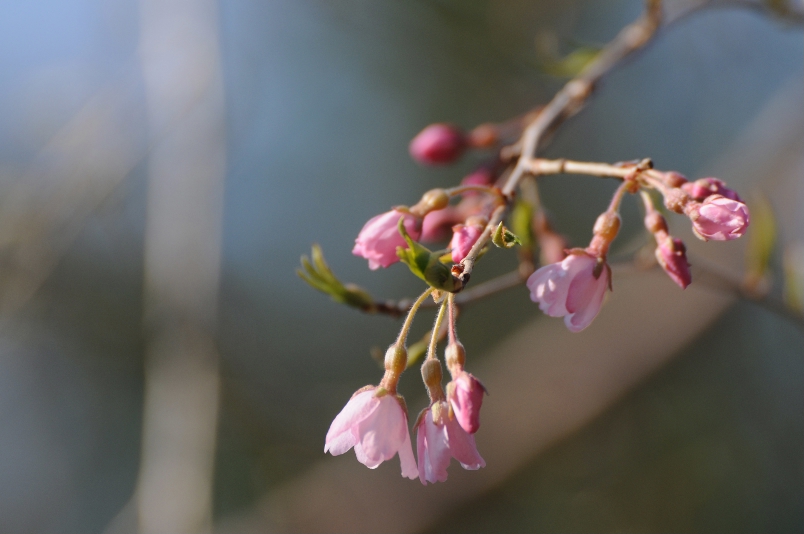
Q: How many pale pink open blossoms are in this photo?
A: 3